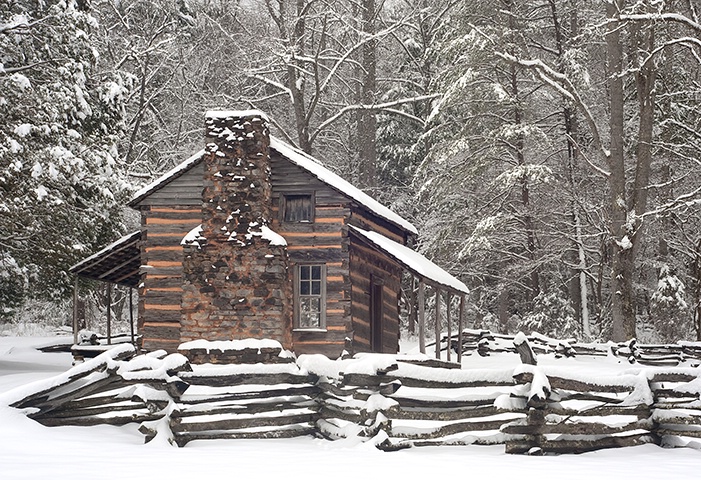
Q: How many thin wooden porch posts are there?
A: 7